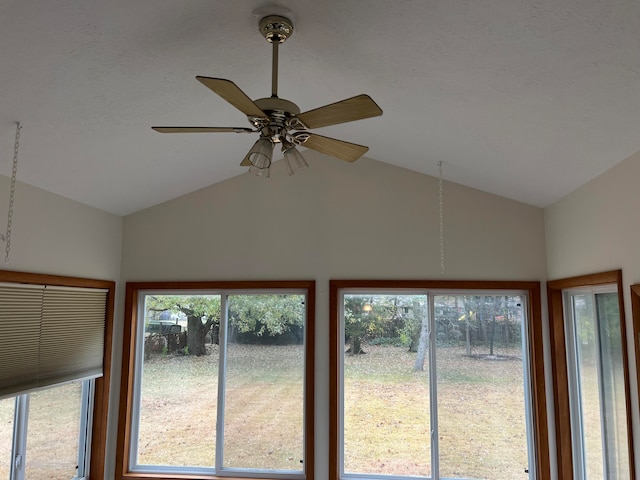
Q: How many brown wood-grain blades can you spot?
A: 5